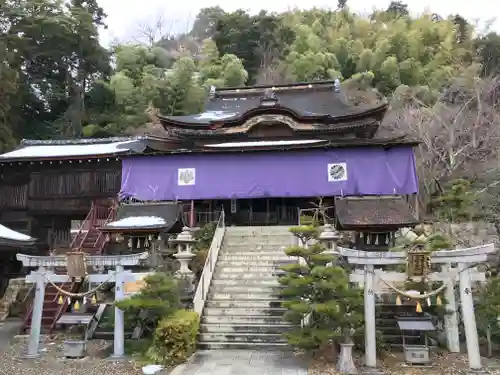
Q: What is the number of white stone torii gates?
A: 2